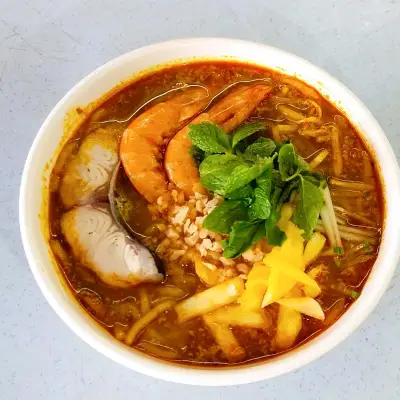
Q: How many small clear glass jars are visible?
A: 0